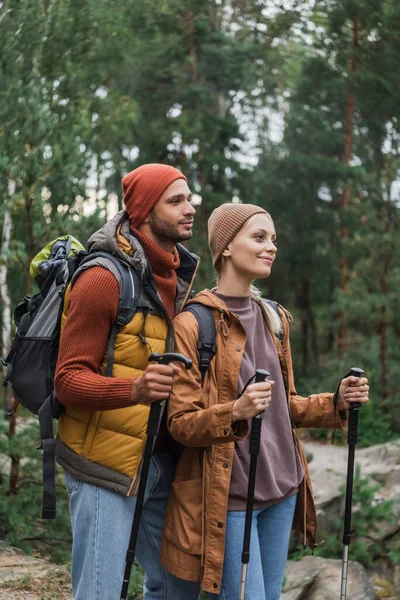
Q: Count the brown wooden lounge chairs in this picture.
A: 0